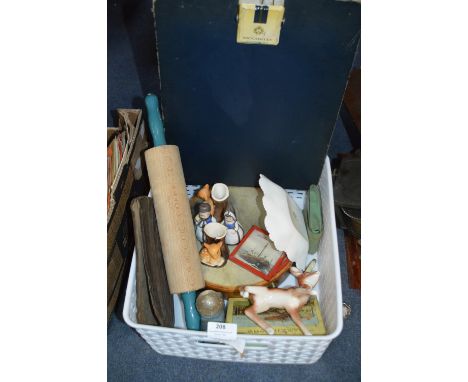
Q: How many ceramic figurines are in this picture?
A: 5